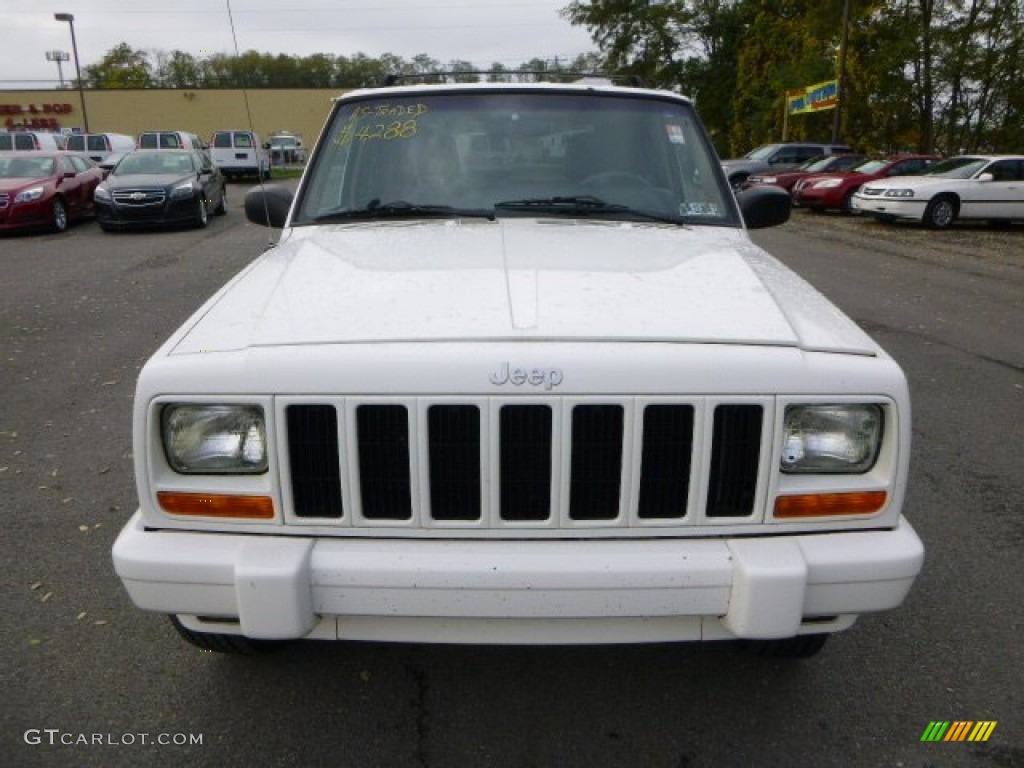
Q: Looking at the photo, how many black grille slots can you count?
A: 7